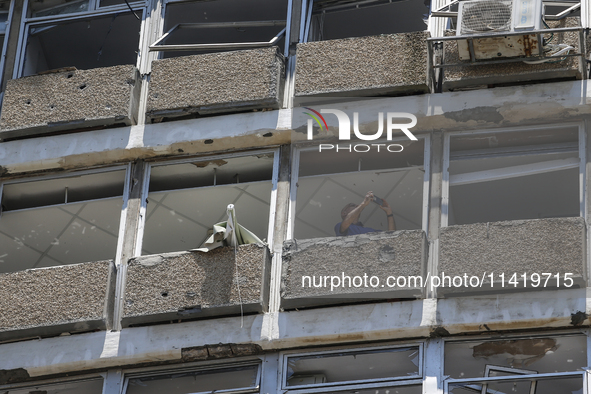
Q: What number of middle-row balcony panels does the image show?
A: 4